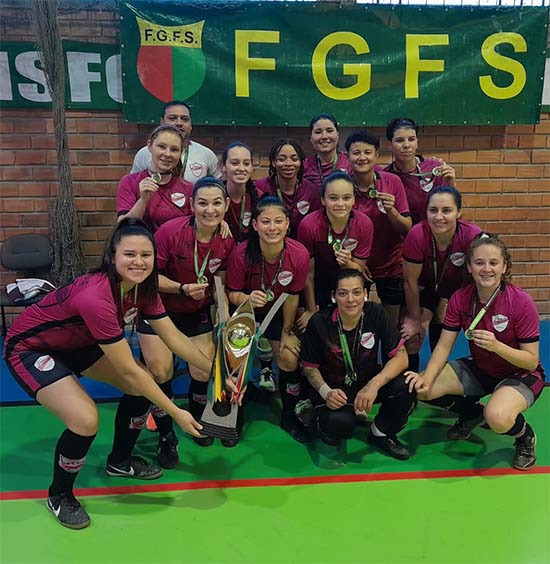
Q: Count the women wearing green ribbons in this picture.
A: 13